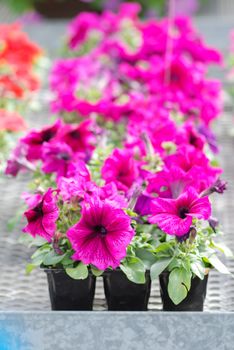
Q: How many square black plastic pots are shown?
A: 3